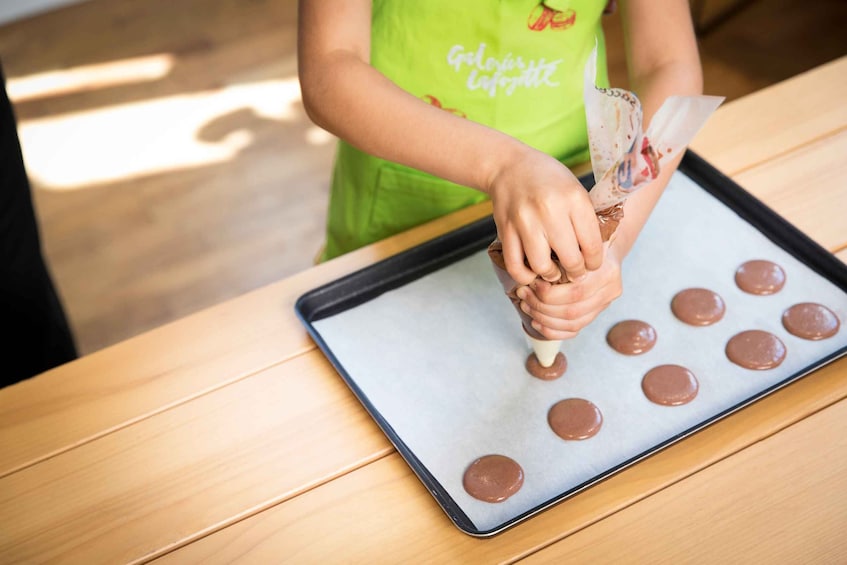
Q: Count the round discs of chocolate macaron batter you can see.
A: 9